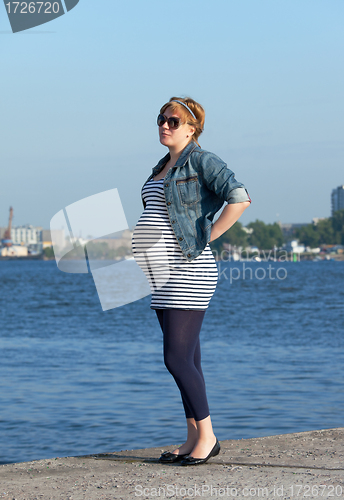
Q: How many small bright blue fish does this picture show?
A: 0